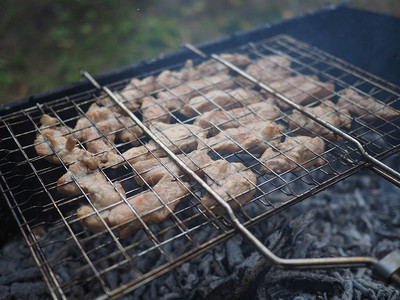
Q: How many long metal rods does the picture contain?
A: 2